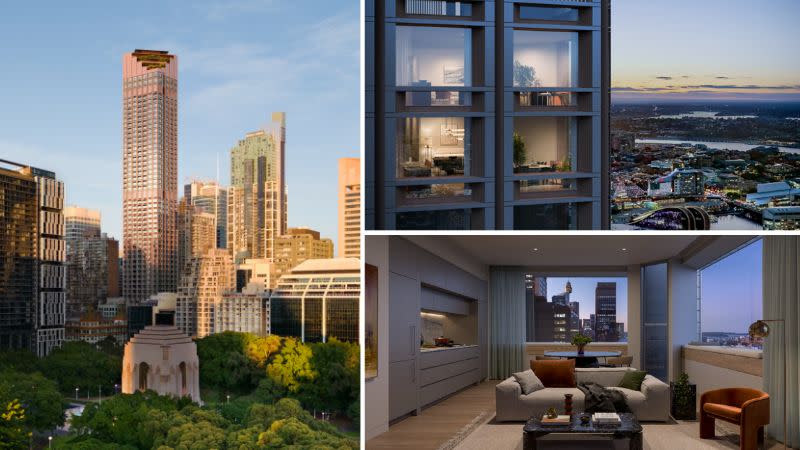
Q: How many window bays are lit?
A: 4